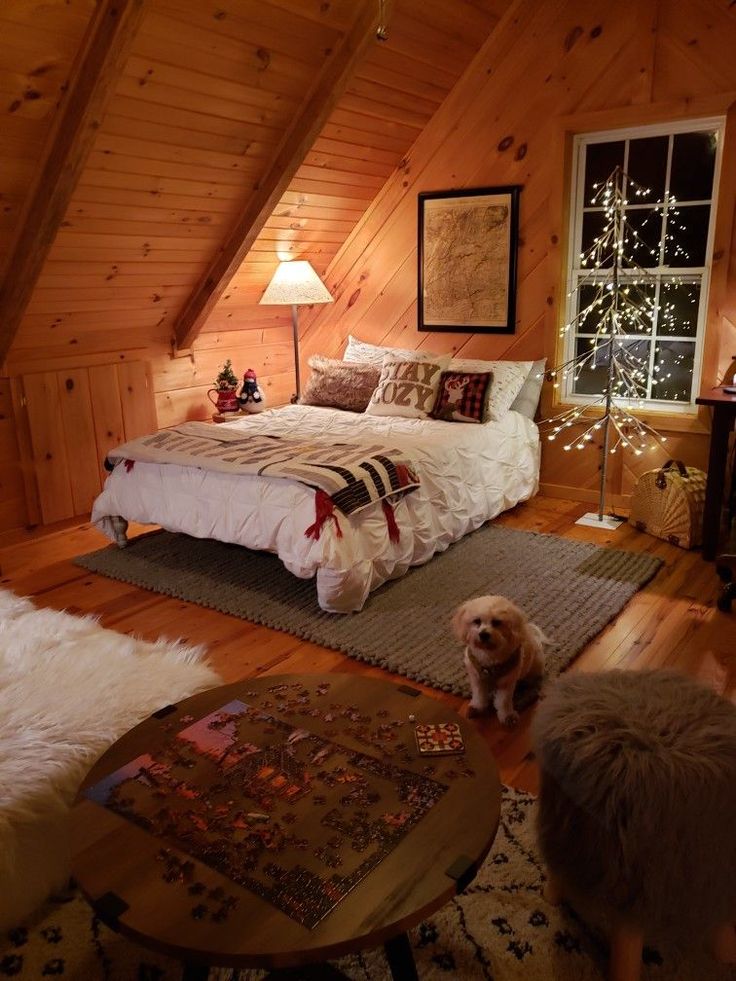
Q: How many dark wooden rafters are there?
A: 2